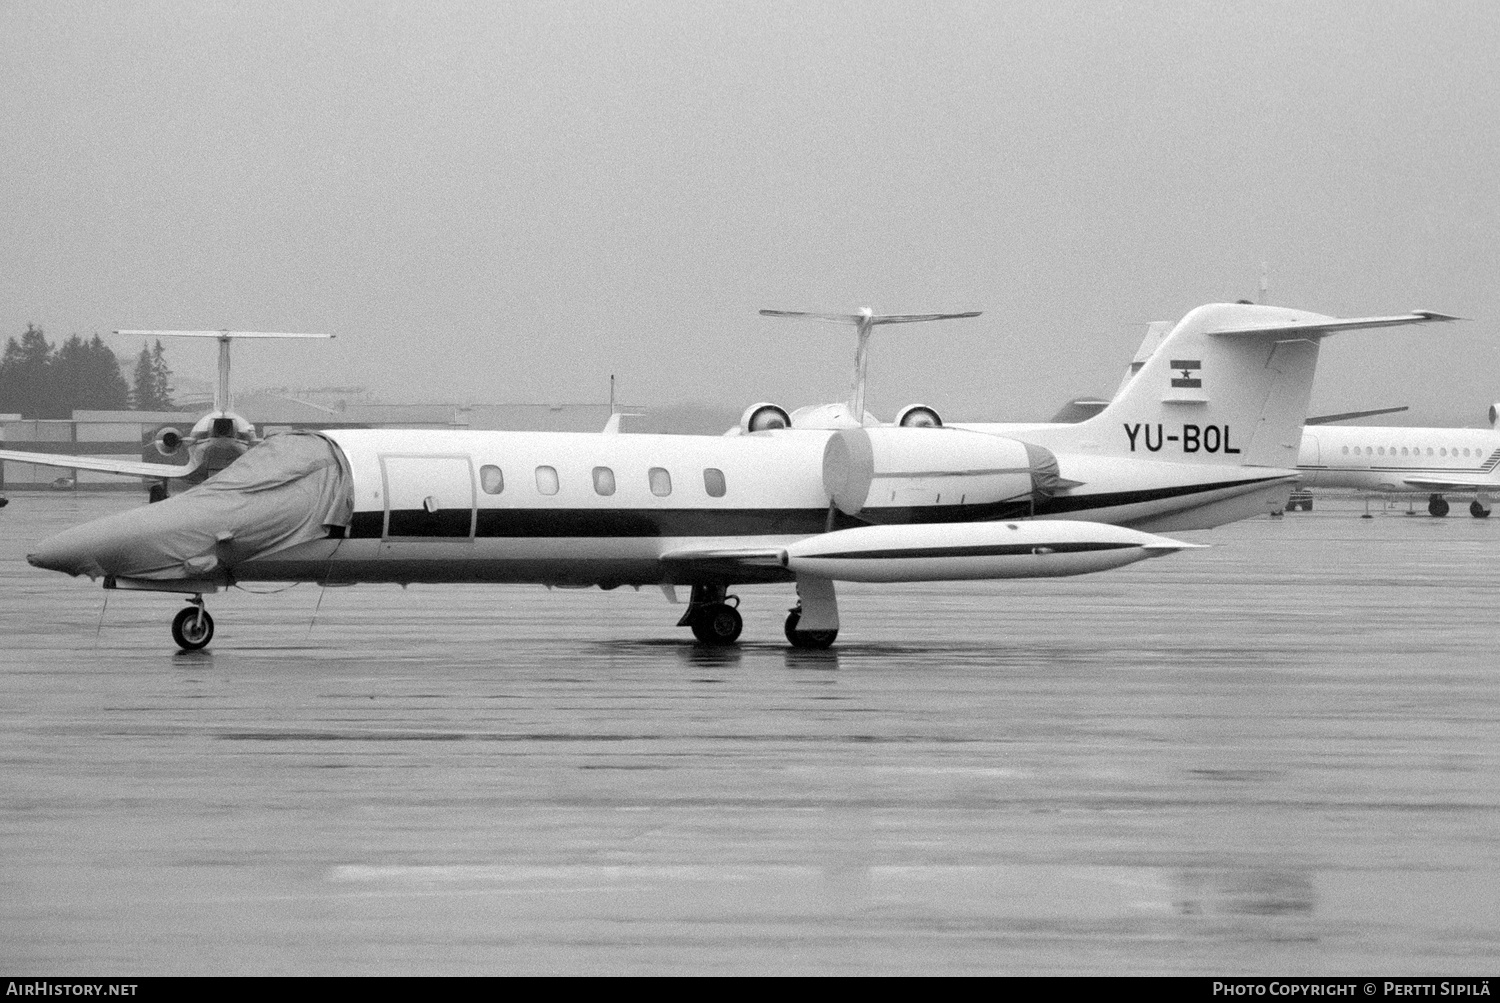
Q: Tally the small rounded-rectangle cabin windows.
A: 5